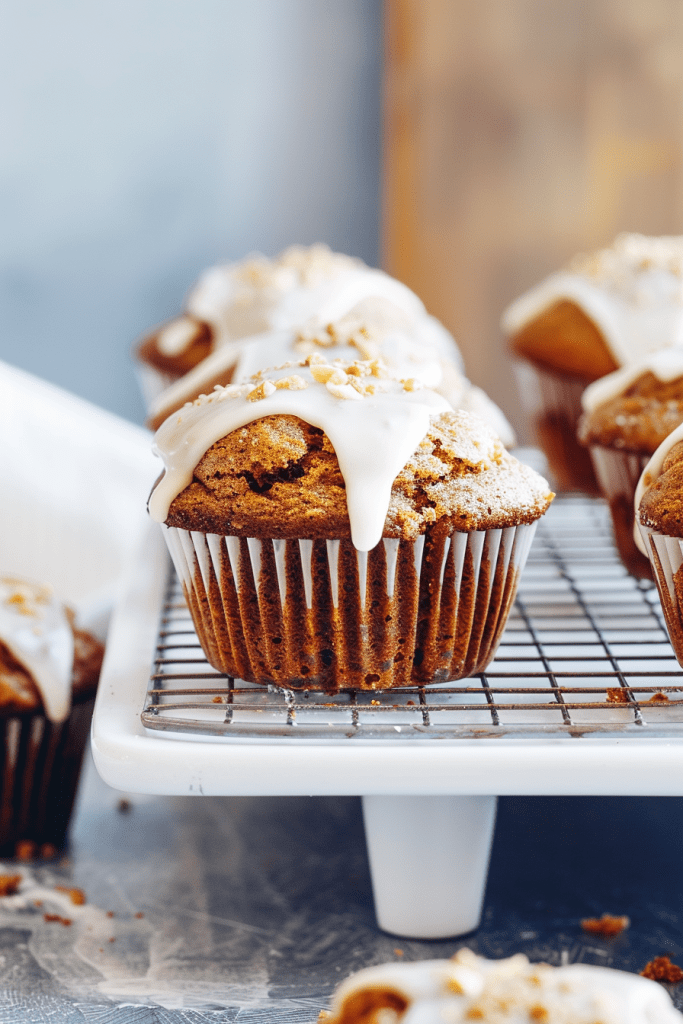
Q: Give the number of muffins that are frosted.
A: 8